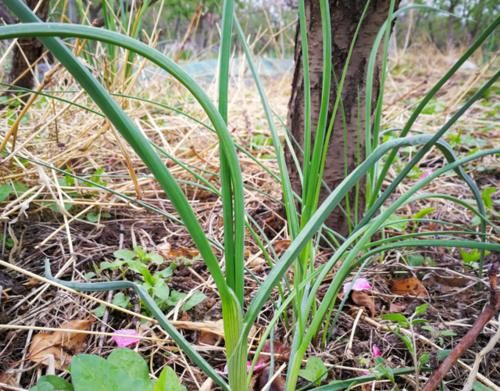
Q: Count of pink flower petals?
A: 4